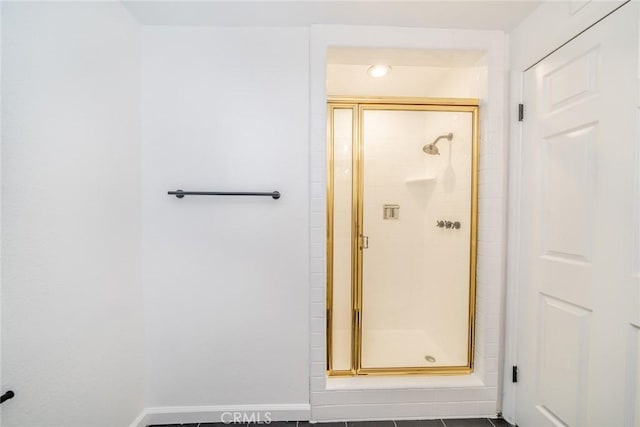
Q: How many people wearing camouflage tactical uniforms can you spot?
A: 0